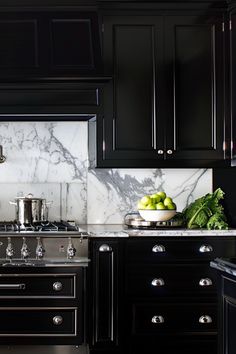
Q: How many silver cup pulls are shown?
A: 7